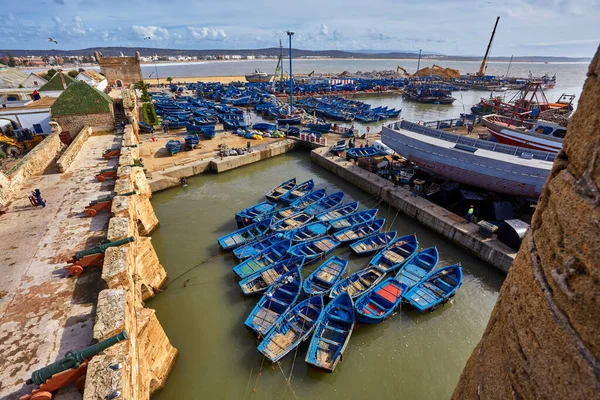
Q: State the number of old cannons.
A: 5